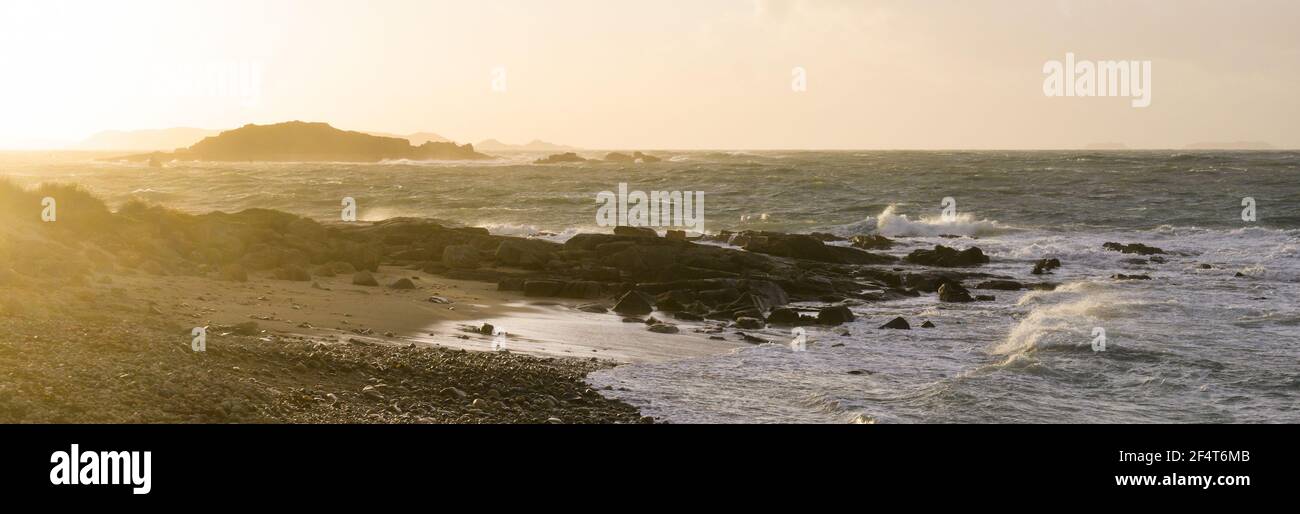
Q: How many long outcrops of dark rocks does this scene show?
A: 1